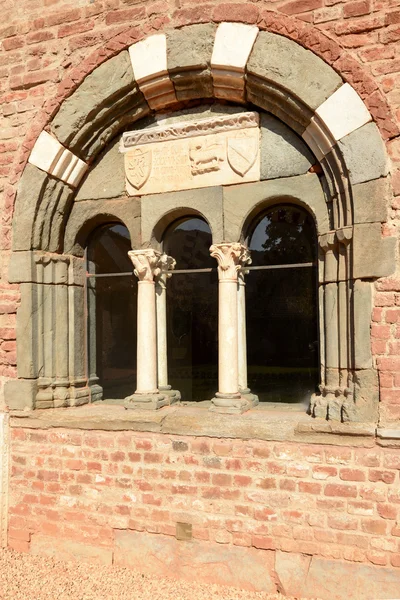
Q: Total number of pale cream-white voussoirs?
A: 4